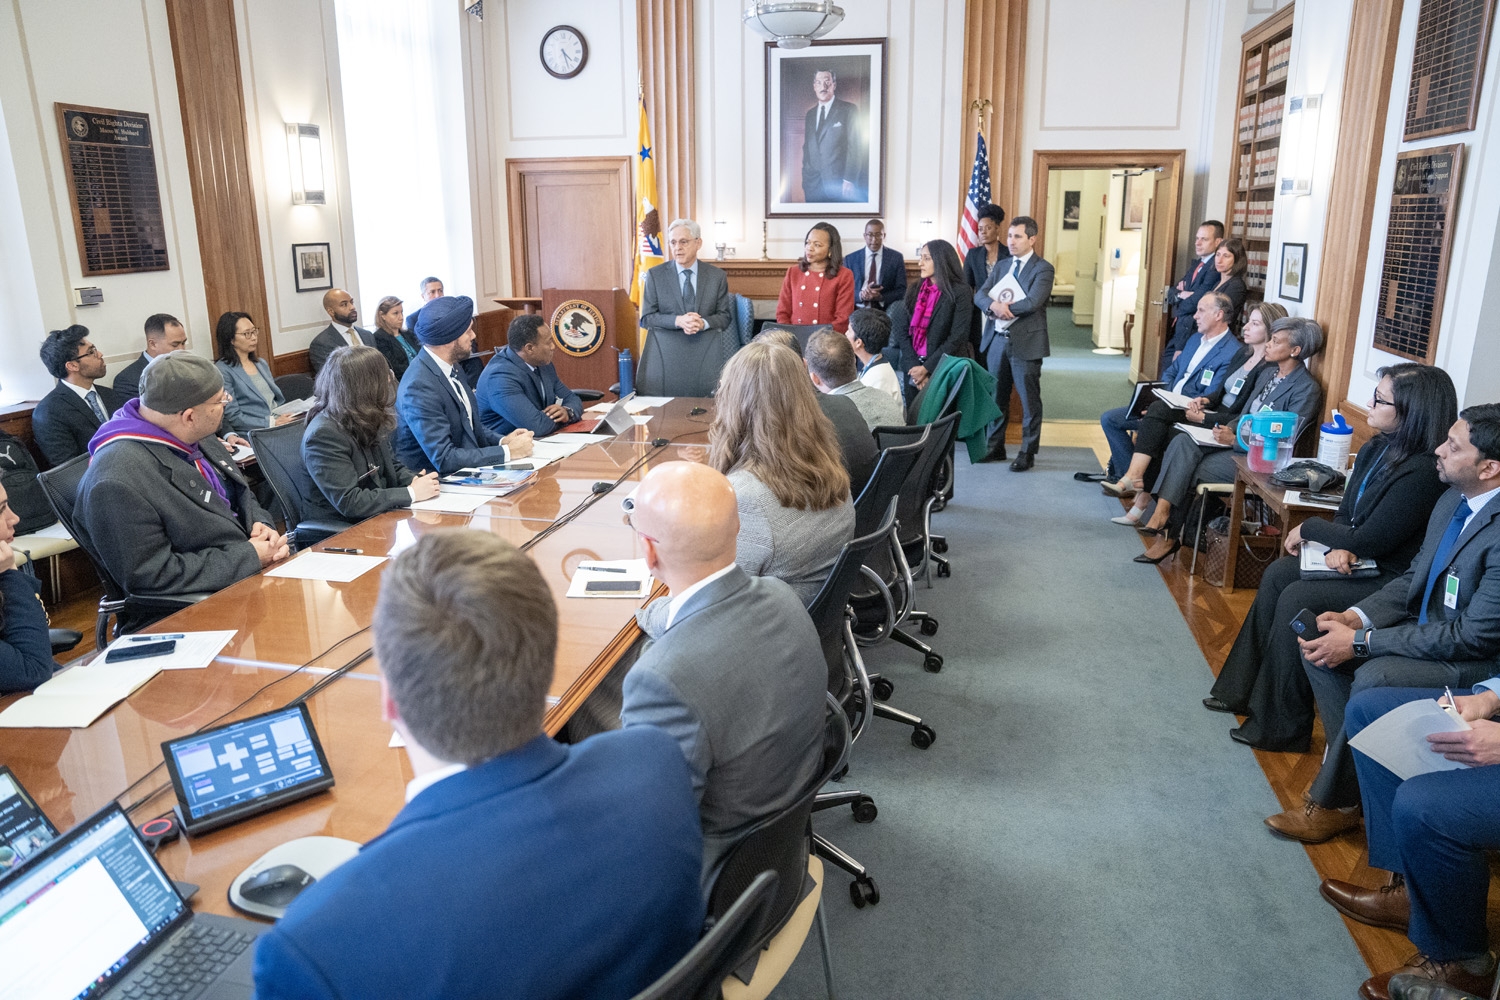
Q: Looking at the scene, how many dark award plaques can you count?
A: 3